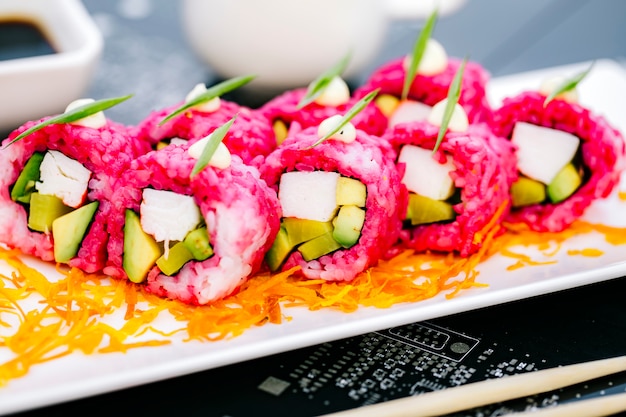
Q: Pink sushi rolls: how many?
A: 8